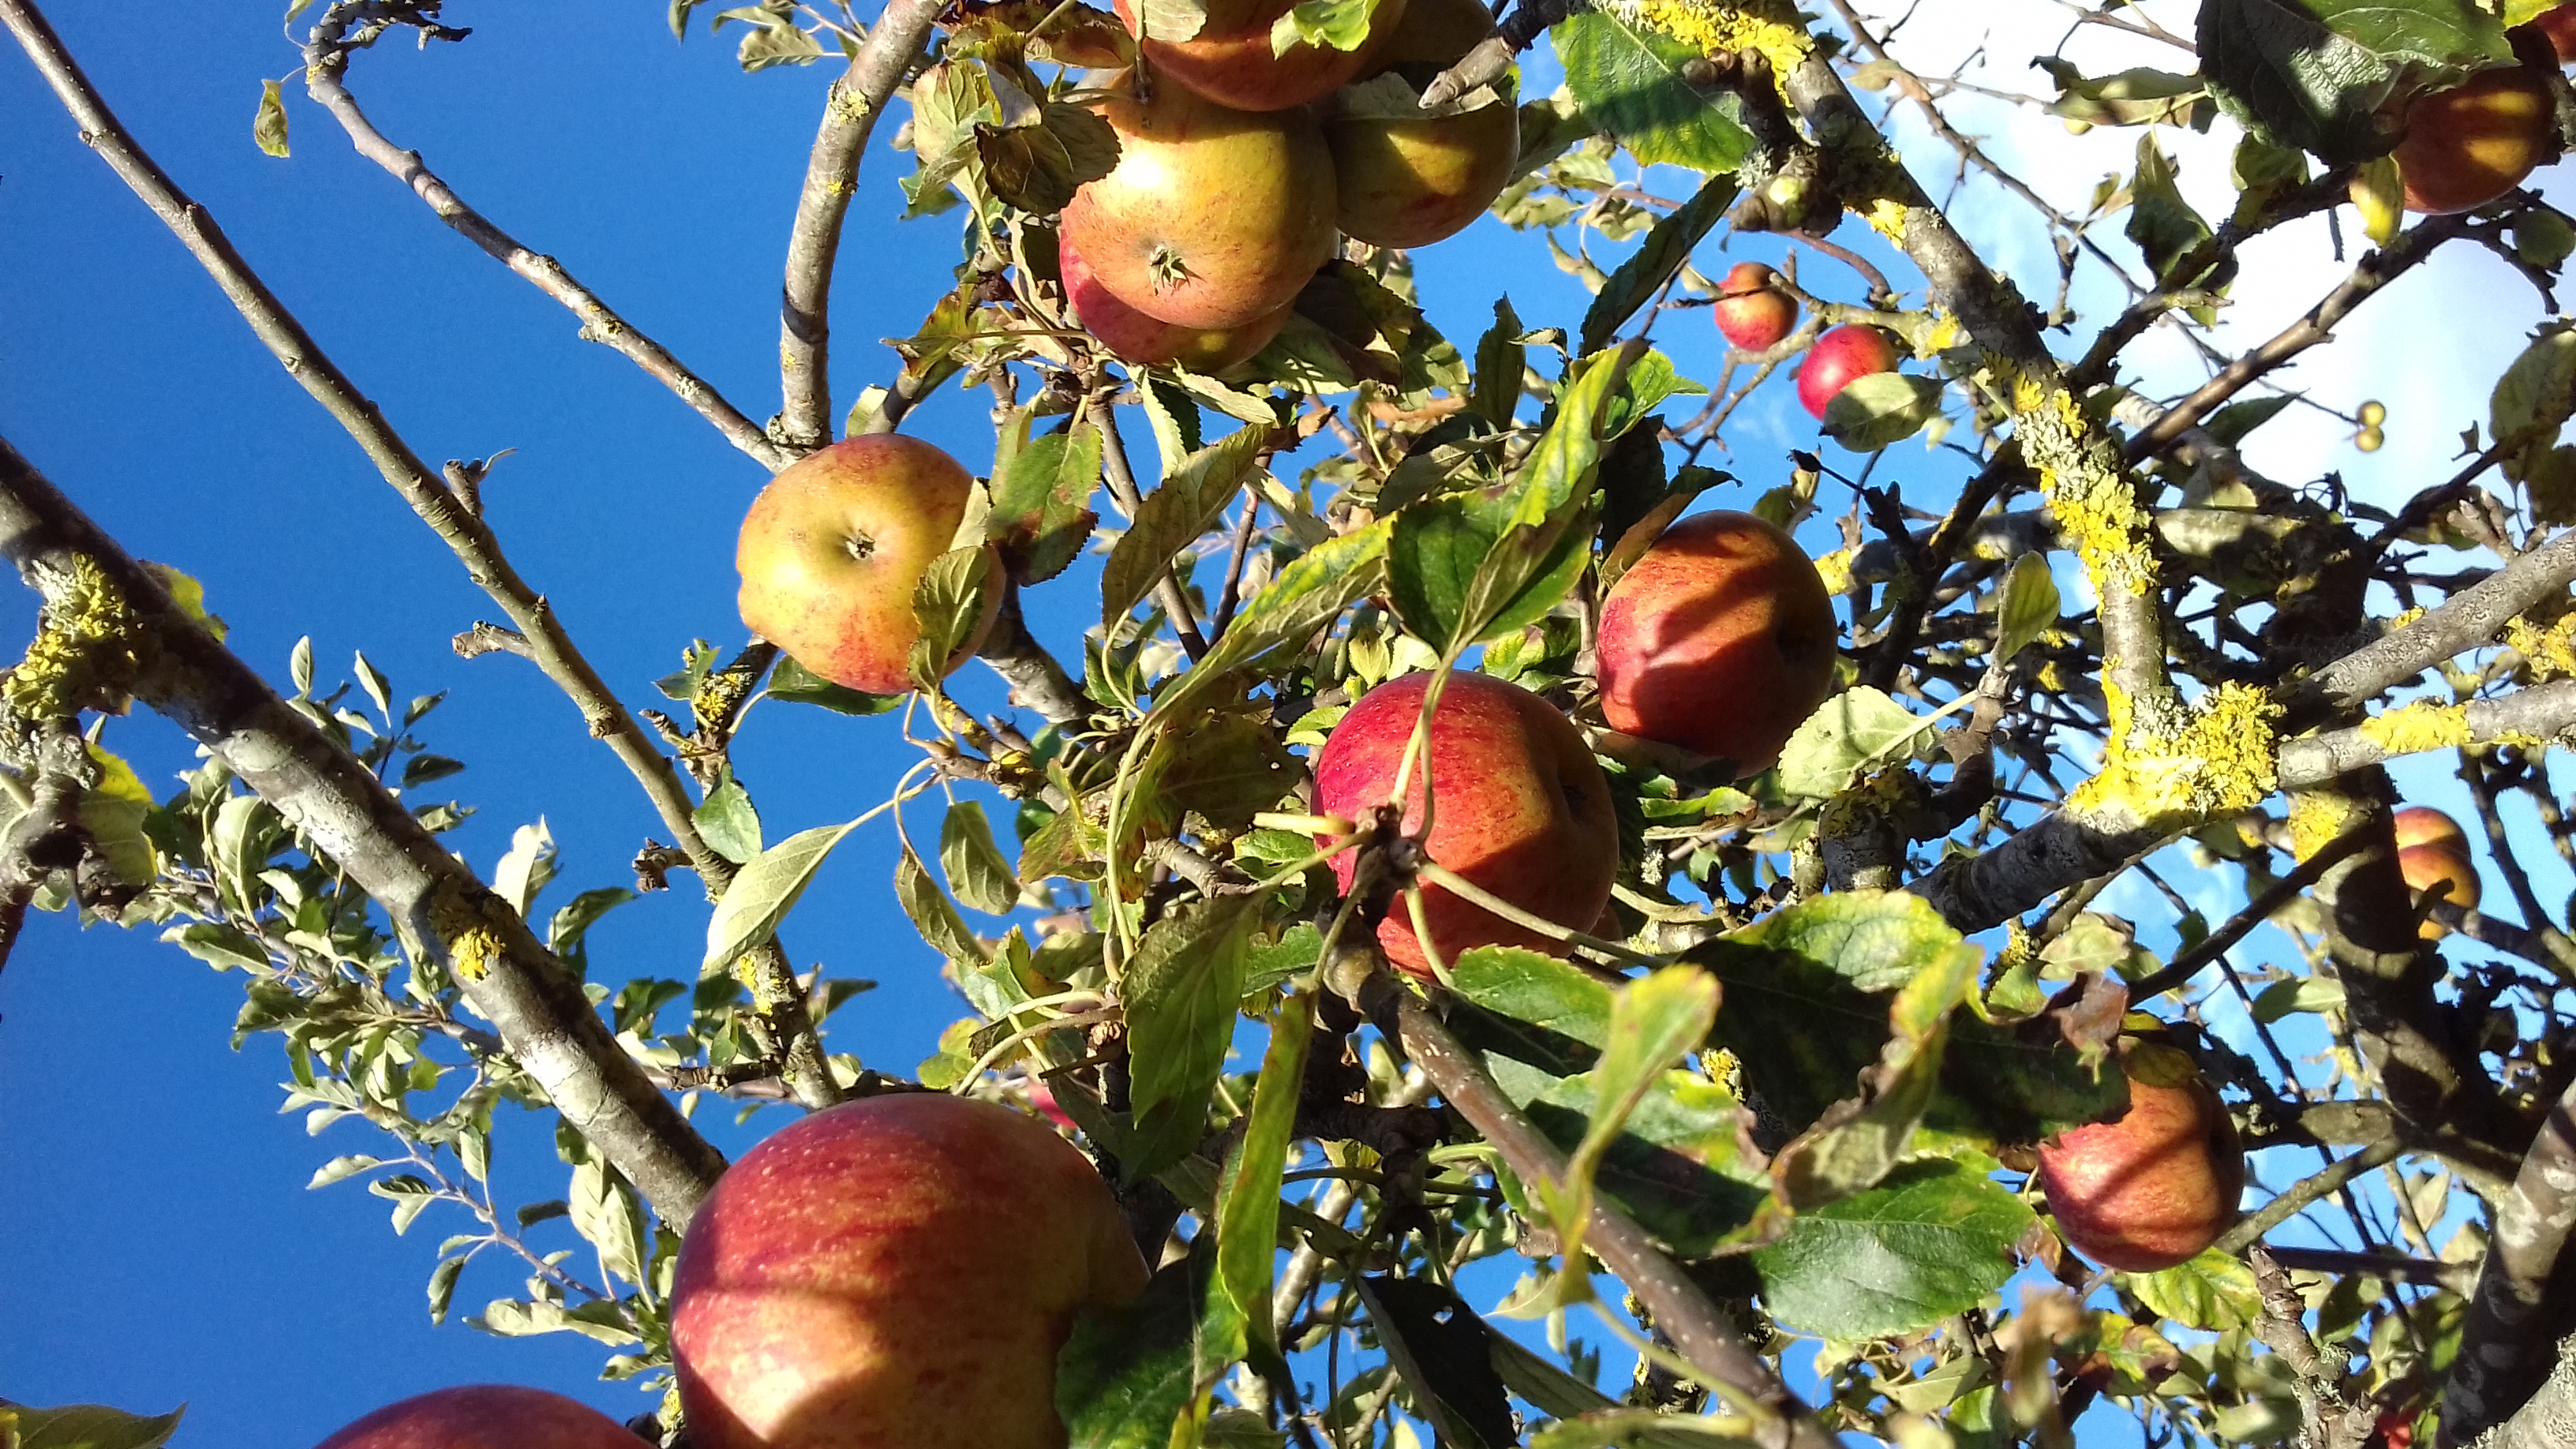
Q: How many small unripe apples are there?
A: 2